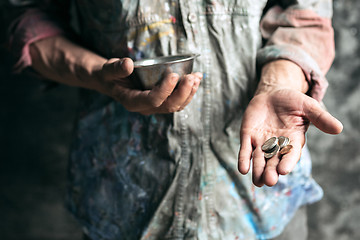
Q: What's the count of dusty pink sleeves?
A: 2